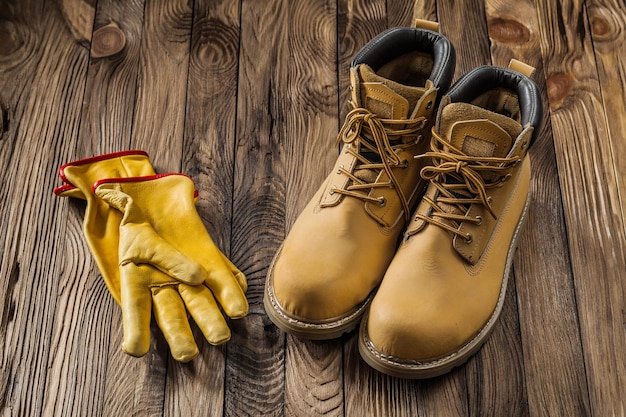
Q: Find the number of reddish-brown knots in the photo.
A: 4